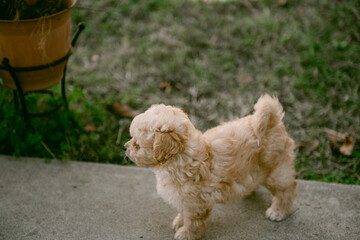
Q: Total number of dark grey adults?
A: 0